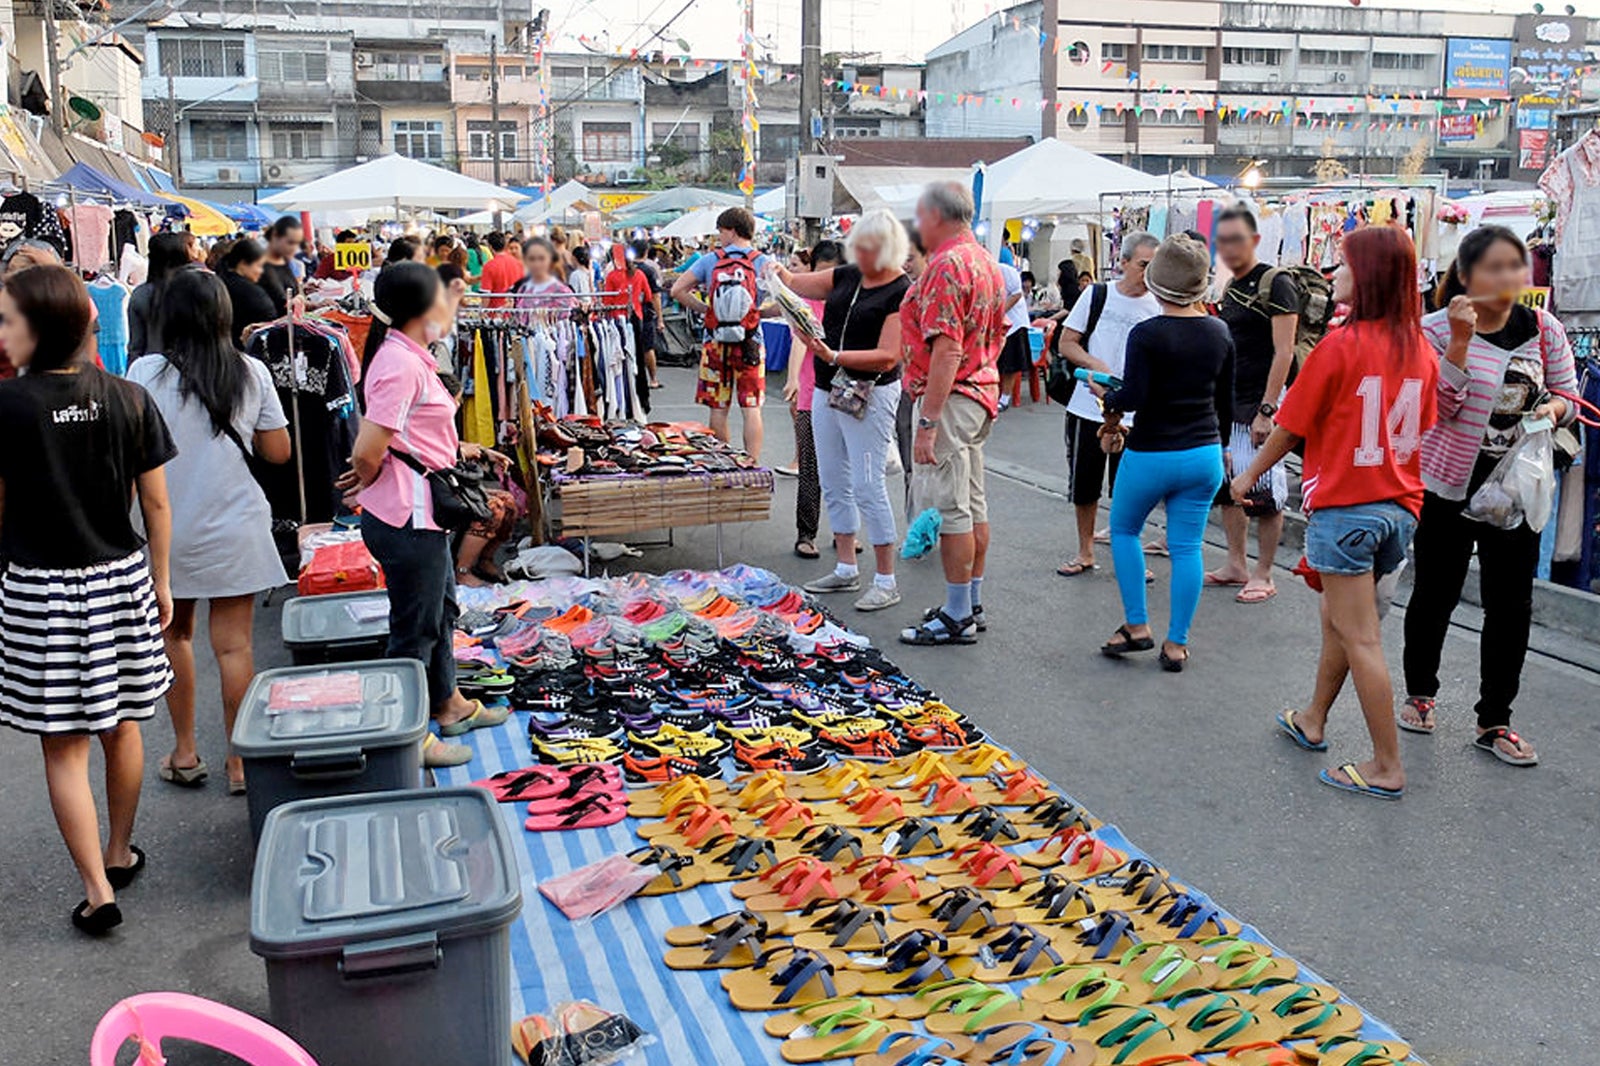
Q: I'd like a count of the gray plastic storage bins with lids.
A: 3